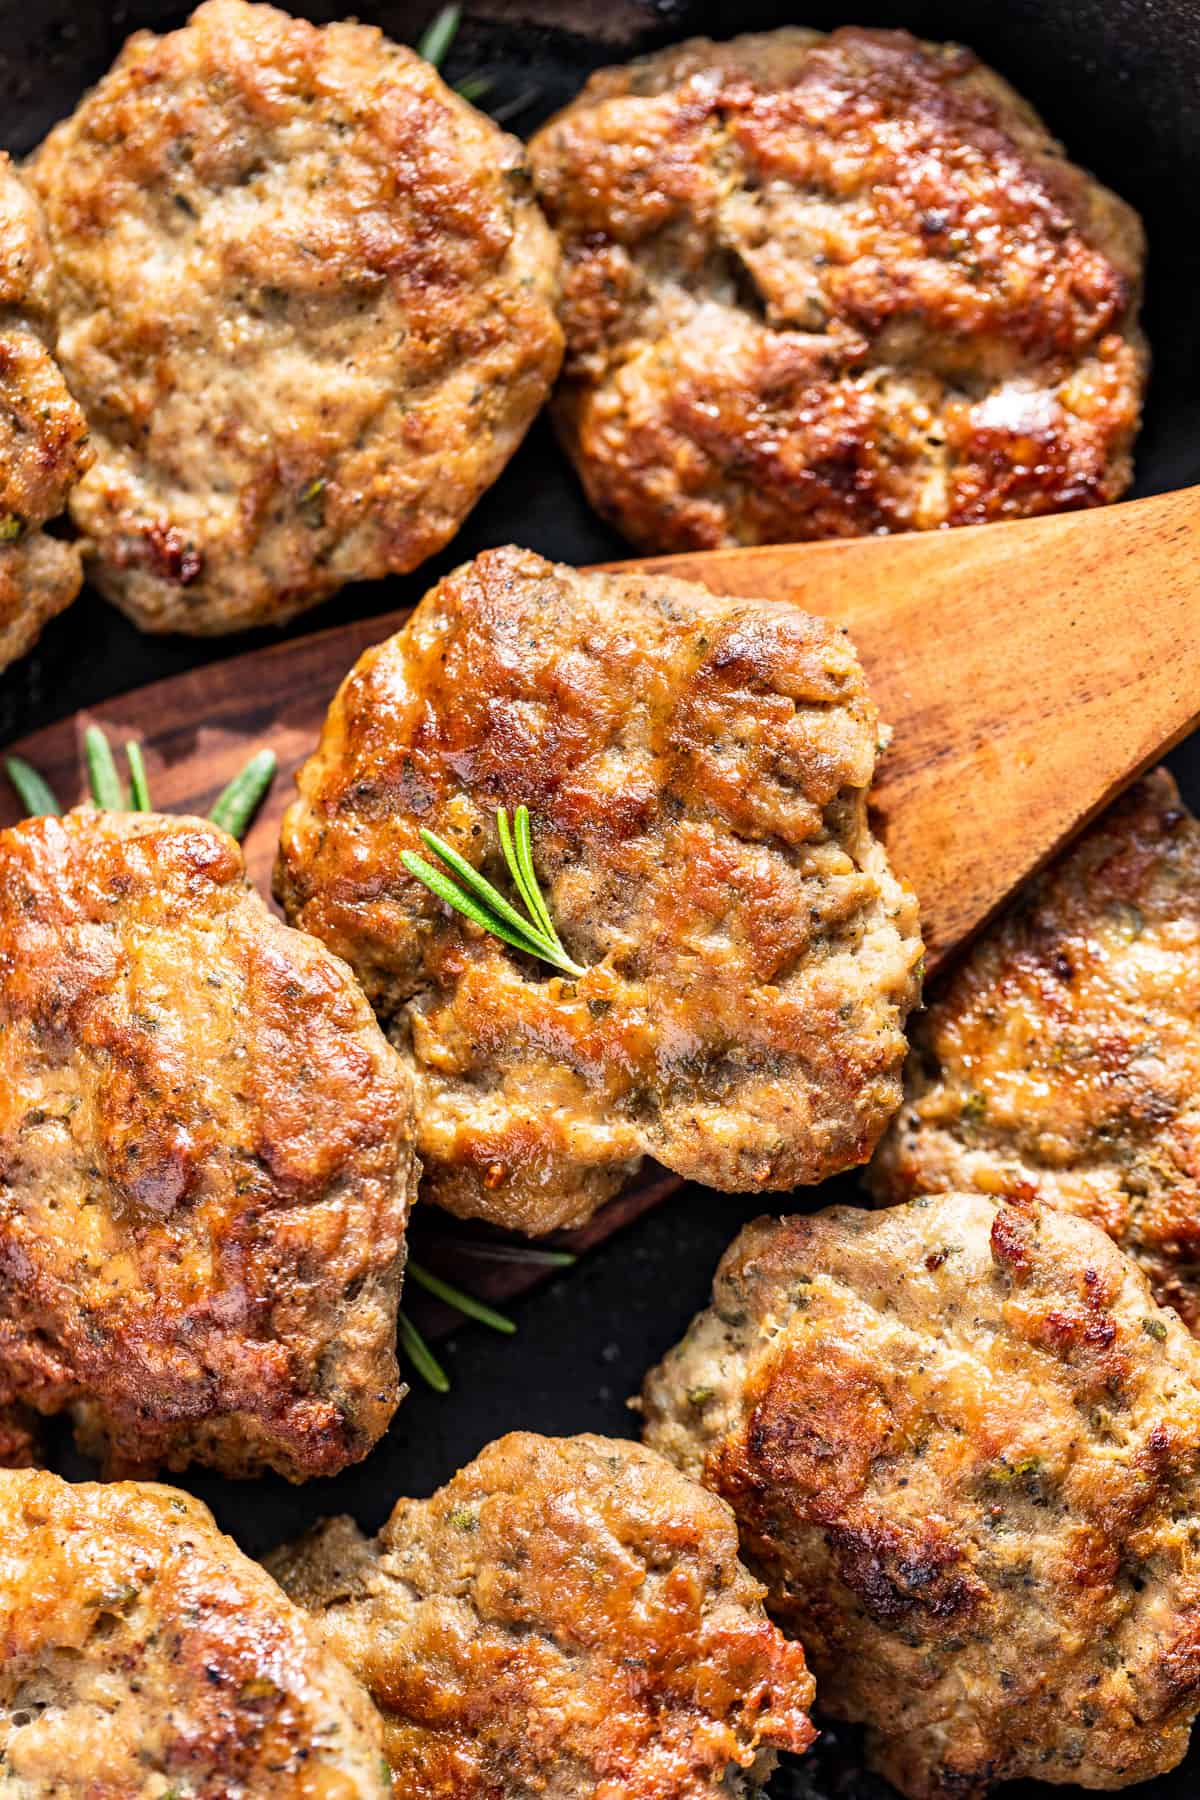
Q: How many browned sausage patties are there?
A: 9